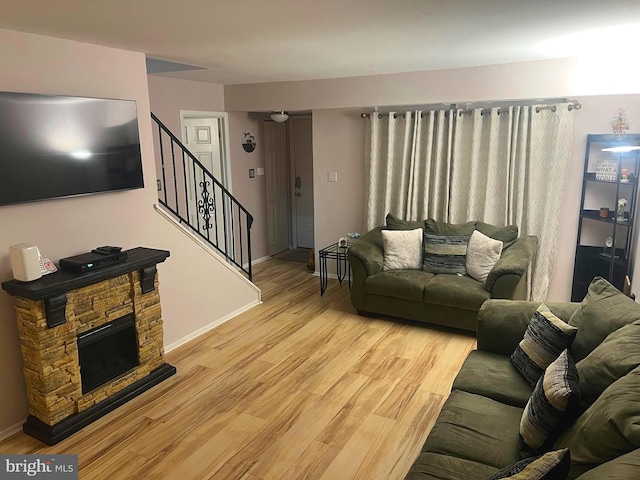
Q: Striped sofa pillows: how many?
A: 4